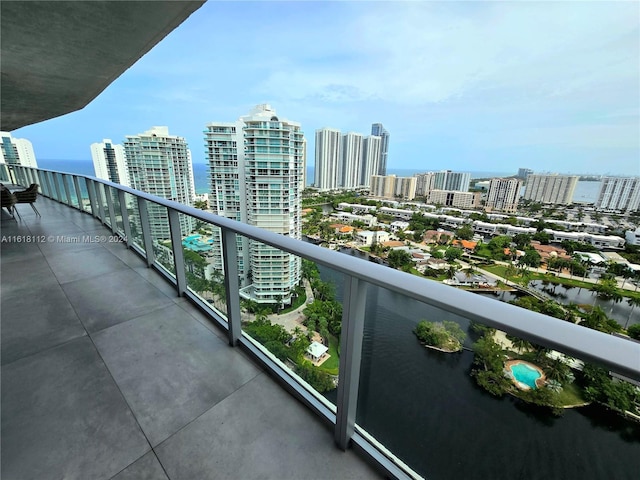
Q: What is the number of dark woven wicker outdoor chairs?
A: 2